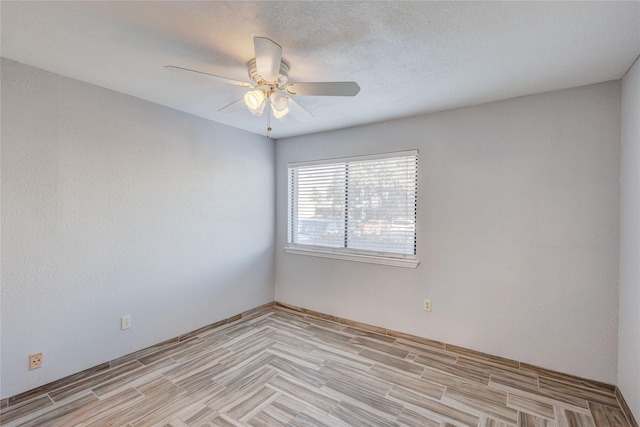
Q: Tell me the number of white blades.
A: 5